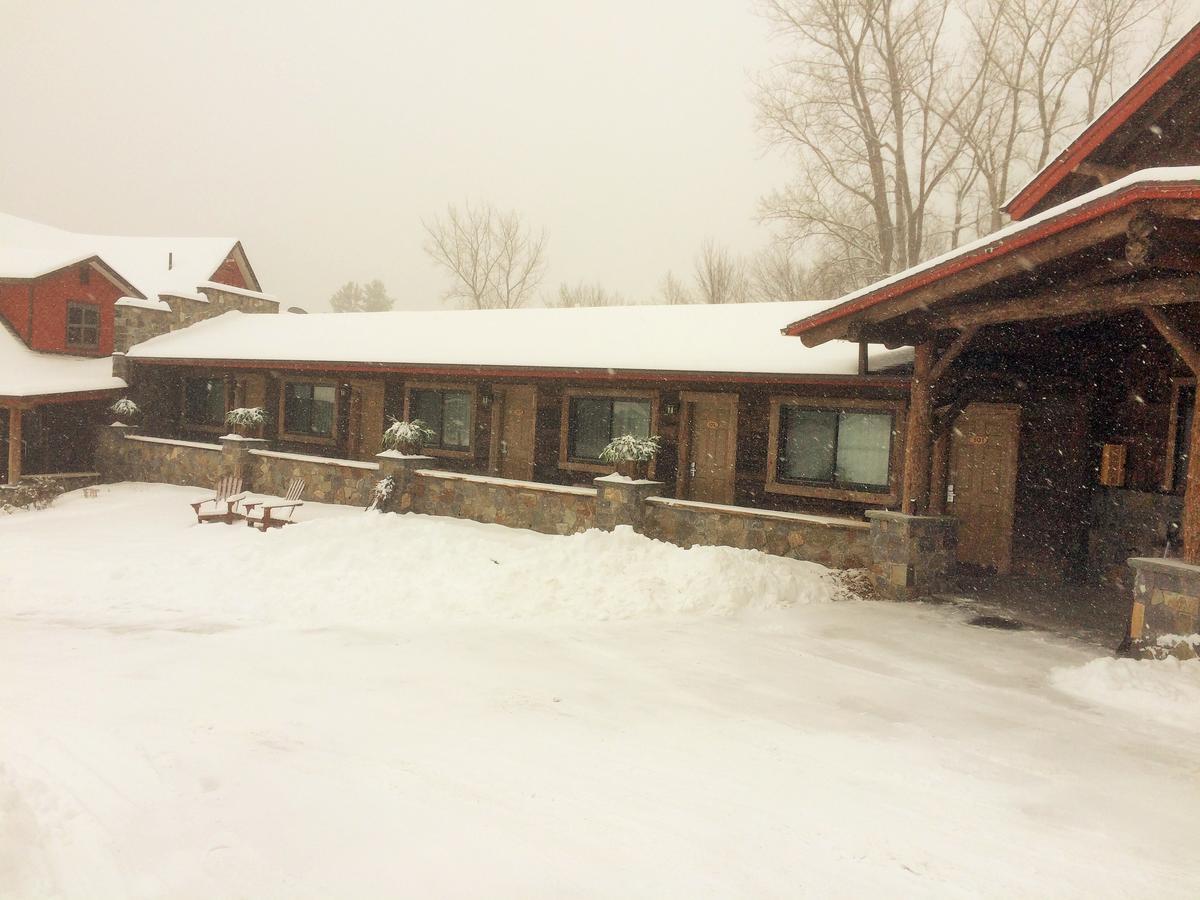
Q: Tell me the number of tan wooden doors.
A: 5